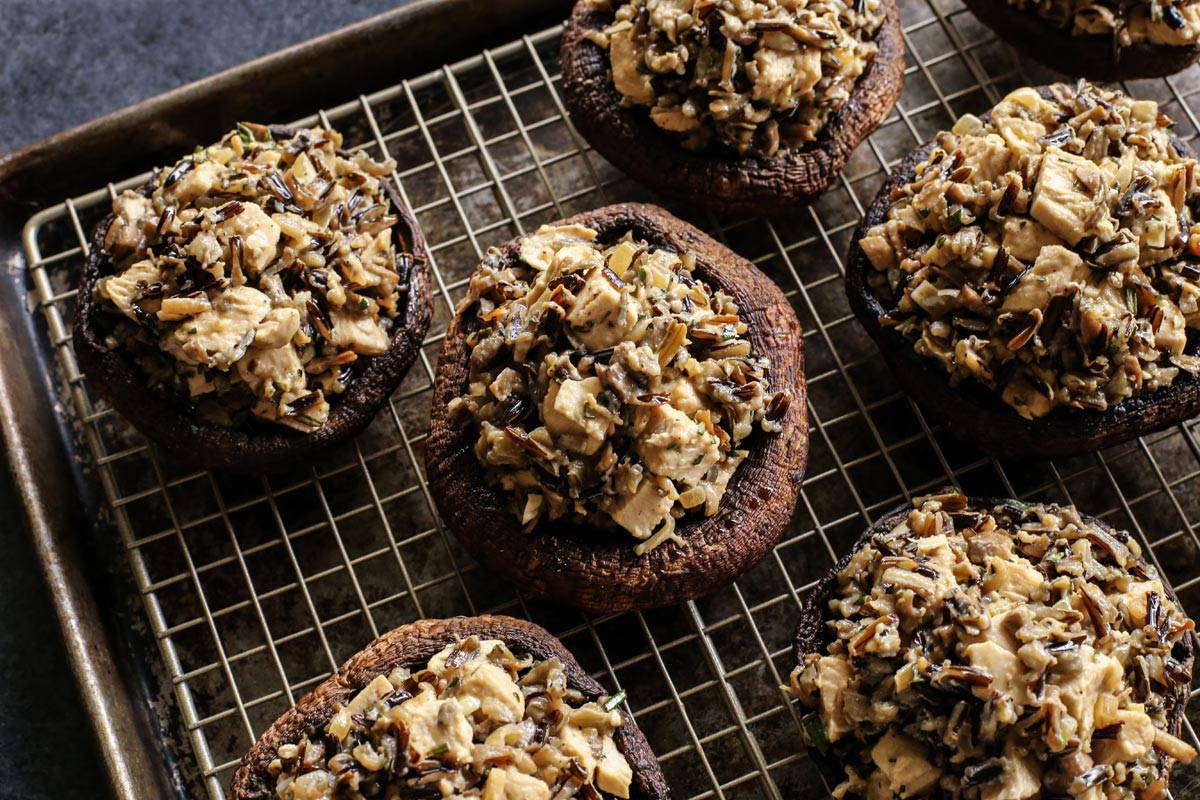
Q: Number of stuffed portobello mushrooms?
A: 7